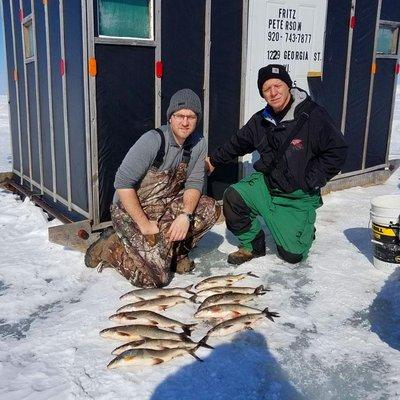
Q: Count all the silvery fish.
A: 11